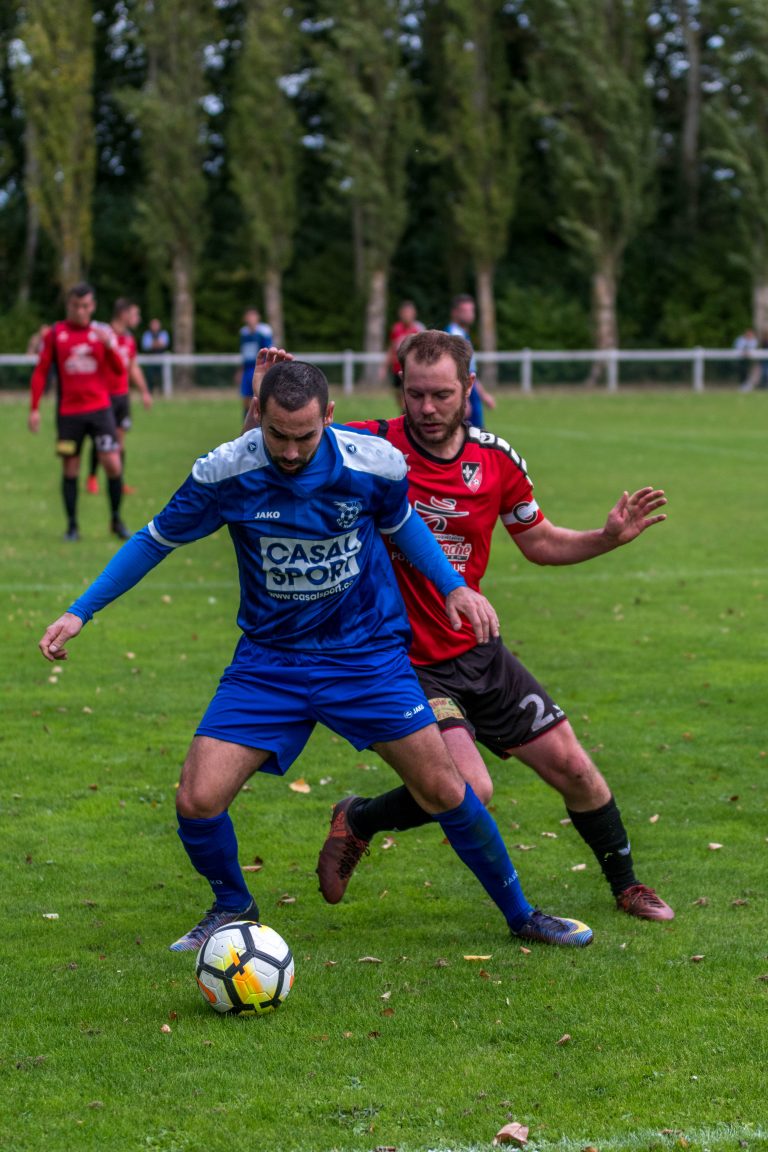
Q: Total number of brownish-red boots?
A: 2